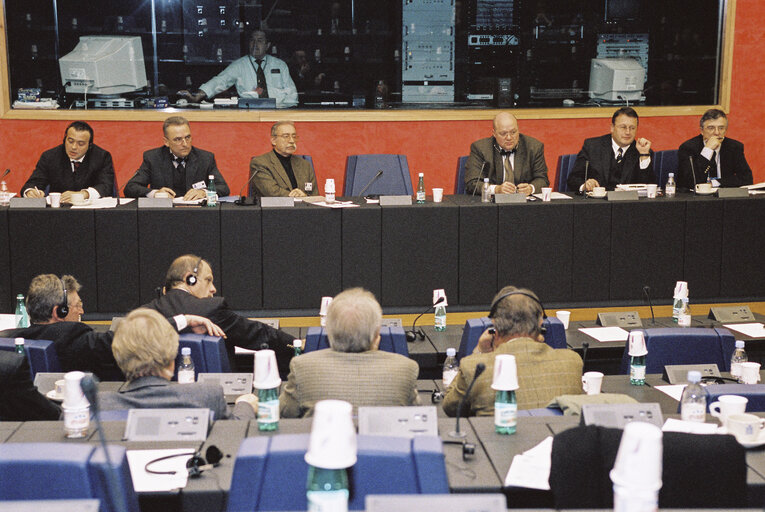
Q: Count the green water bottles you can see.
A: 11